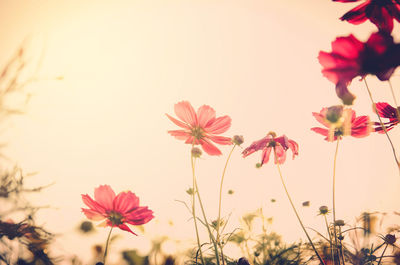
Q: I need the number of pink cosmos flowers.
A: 7